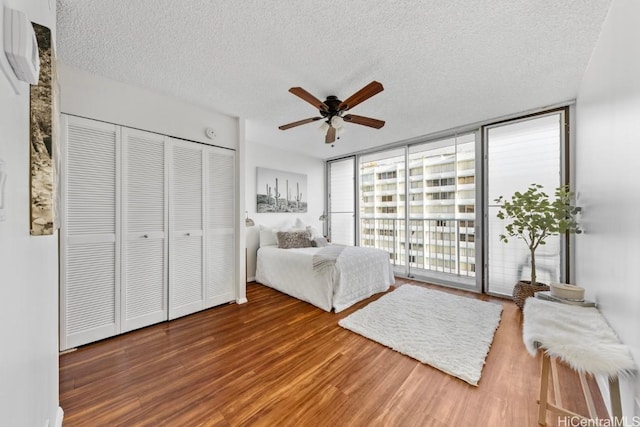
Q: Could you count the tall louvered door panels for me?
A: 4